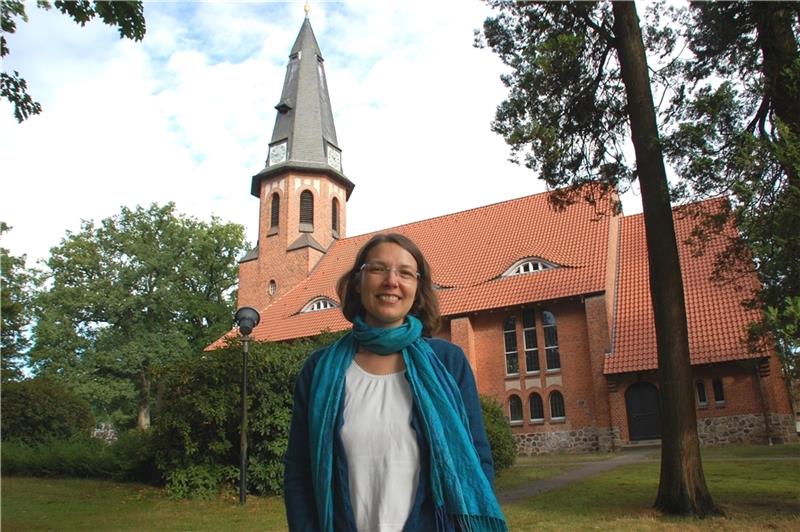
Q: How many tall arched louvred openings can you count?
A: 3